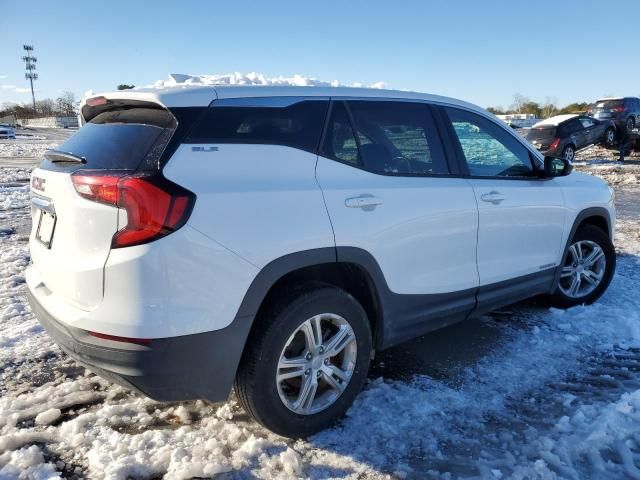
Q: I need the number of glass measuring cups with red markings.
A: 0